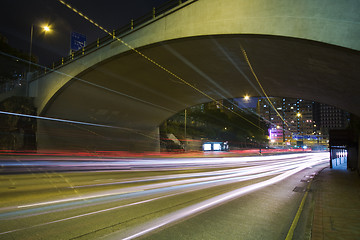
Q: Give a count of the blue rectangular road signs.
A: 1